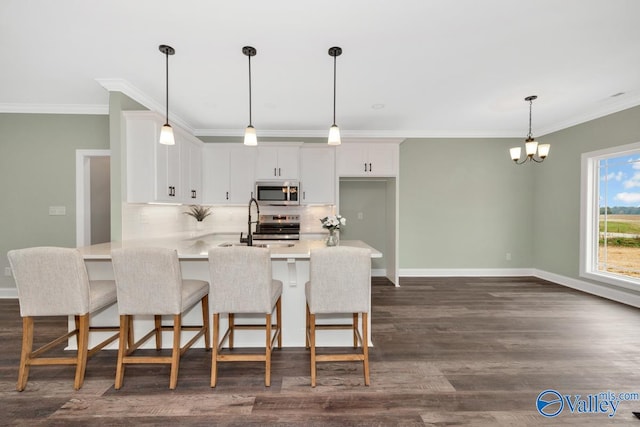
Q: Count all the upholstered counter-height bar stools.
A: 4